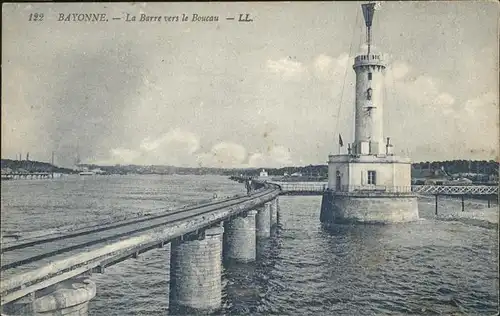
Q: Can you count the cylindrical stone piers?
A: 5